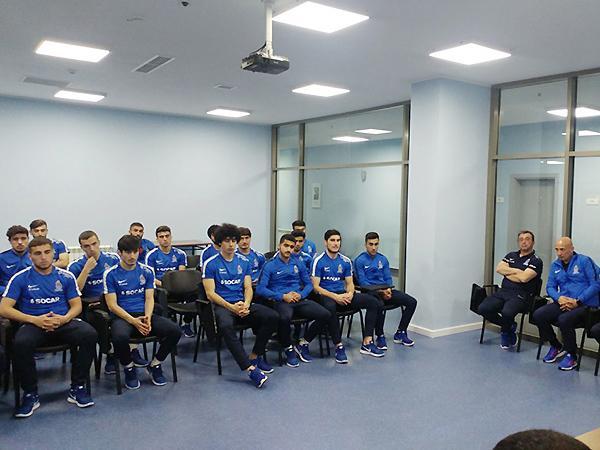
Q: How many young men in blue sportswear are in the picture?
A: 15